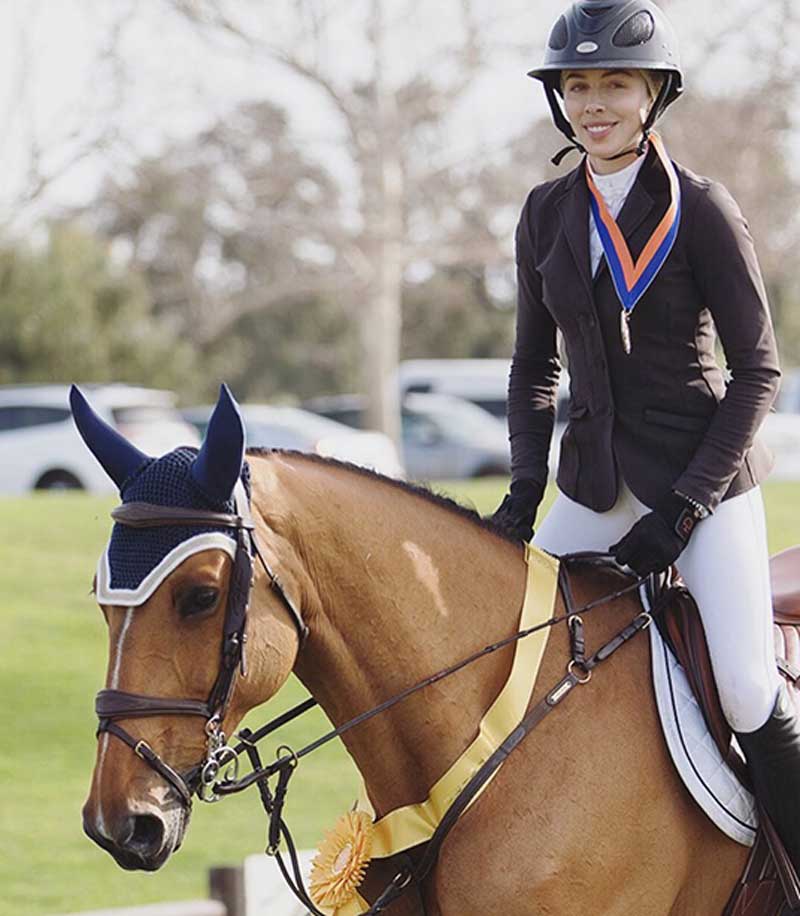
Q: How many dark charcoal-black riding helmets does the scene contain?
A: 1